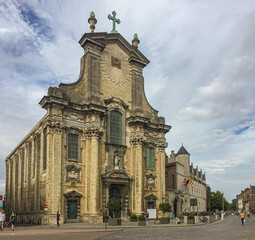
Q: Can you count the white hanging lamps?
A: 0